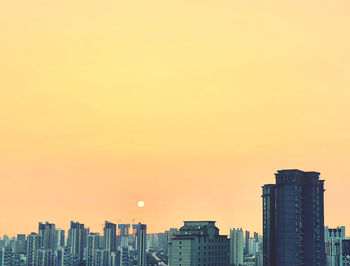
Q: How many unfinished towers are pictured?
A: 2